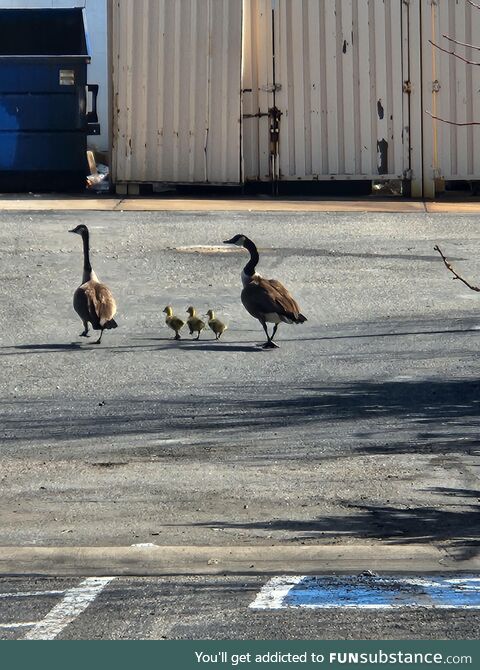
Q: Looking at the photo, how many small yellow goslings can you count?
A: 3